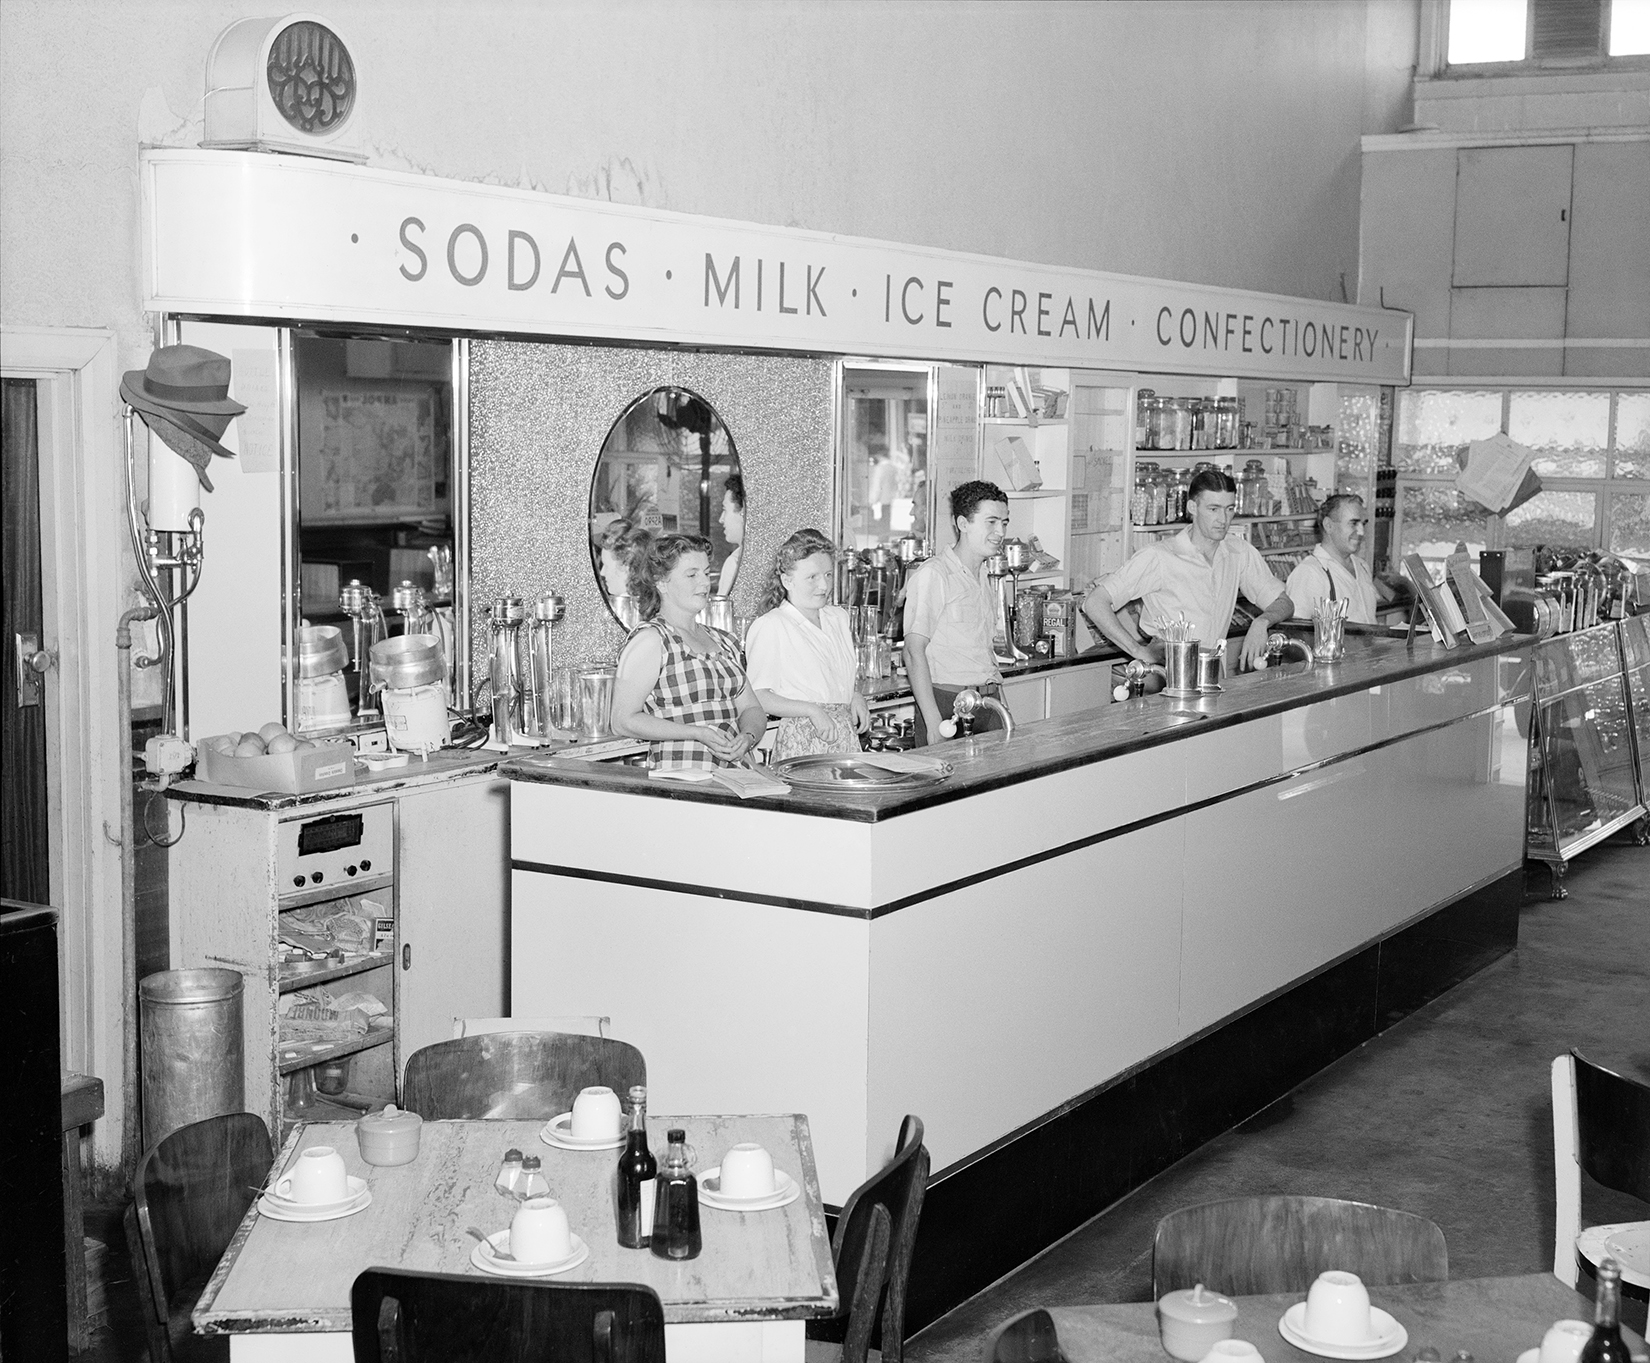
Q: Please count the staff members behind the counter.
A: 5